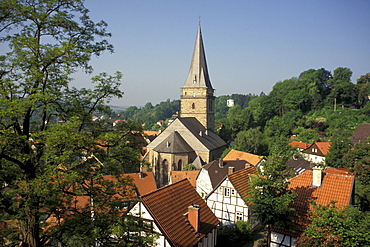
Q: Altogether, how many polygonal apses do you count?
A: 1